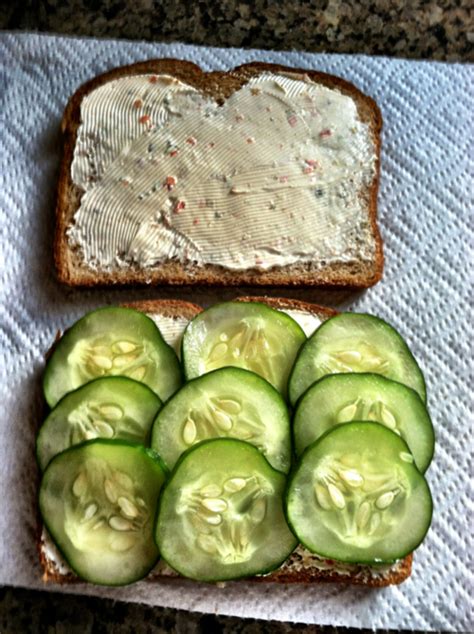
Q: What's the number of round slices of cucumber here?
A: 9